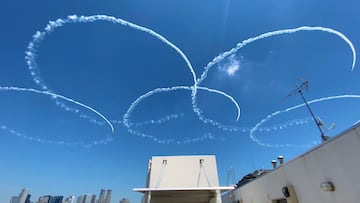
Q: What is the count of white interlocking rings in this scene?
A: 5